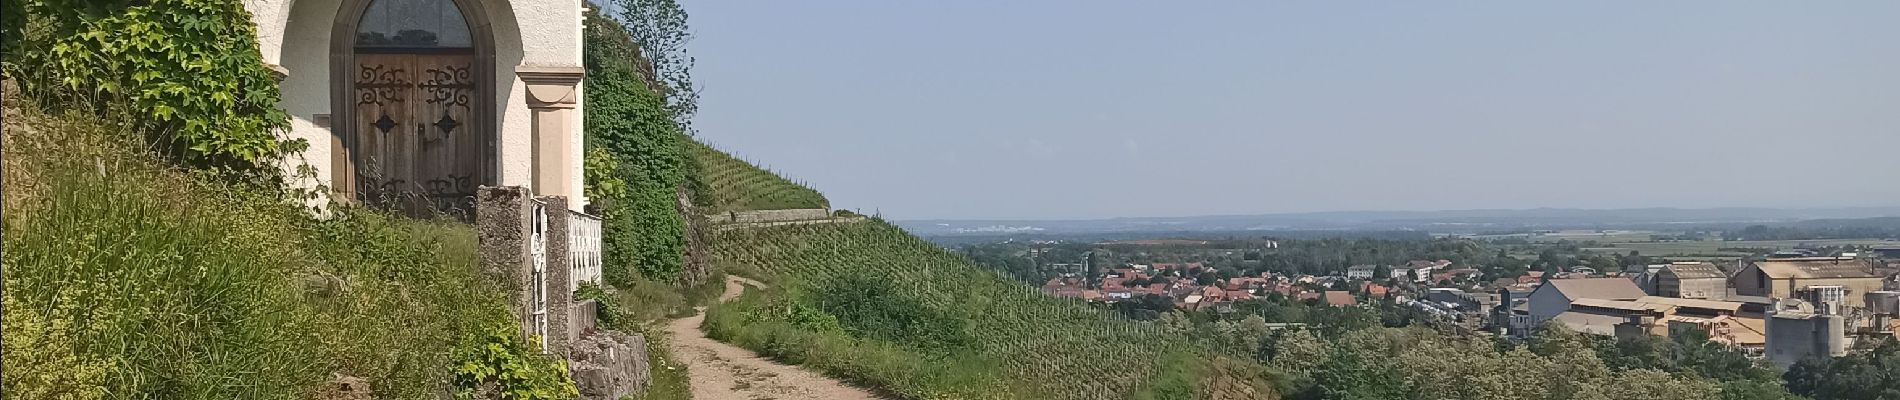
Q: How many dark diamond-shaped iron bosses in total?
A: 2